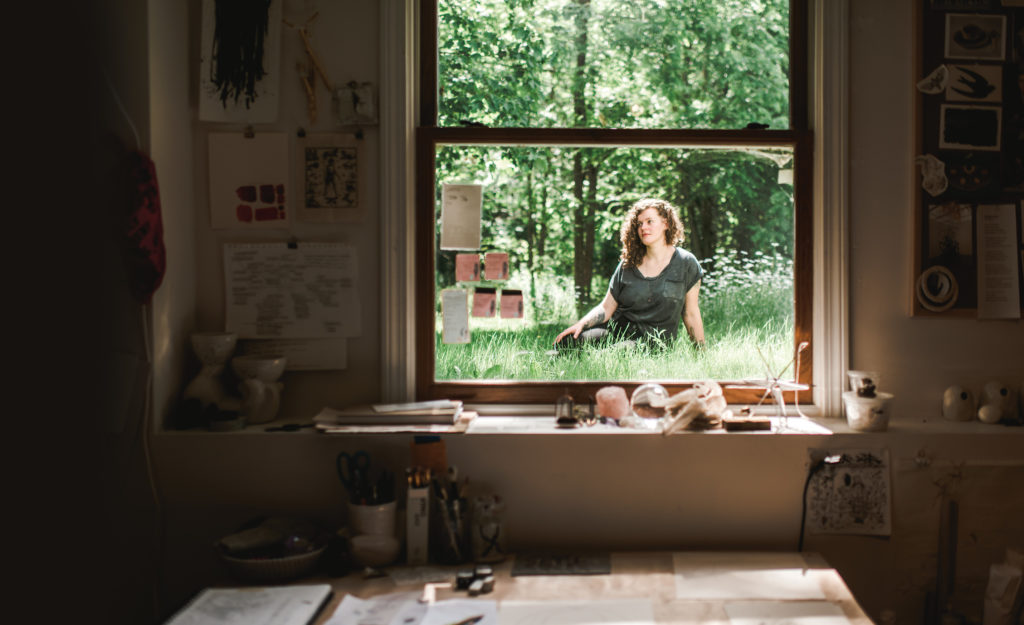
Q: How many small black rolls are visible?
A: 4